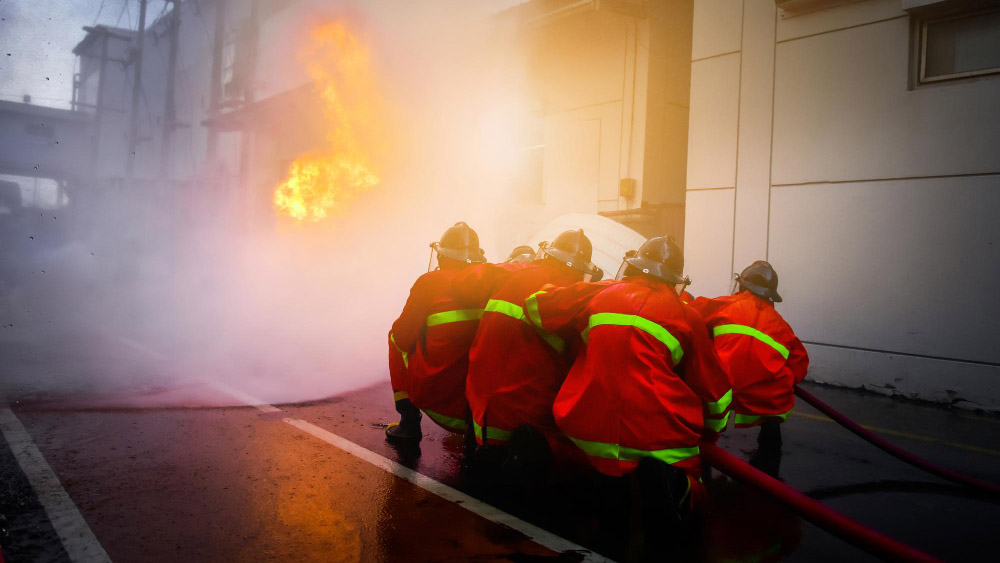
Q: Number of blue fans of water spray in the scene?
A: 0